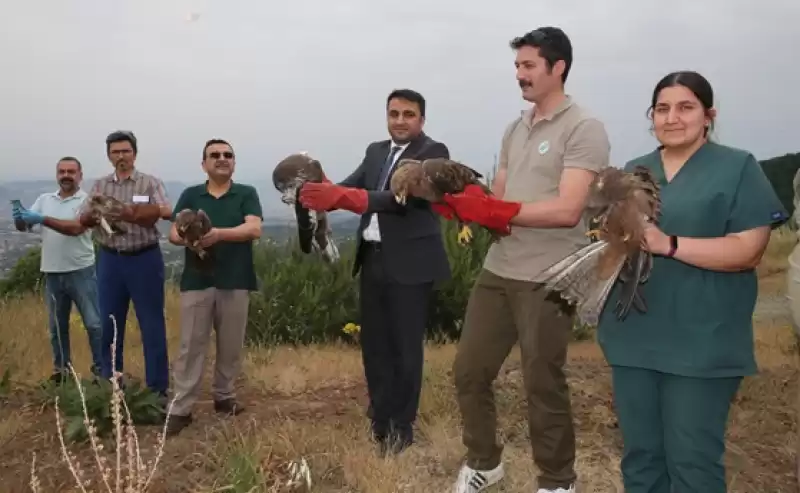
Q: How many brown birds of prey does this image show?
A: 5